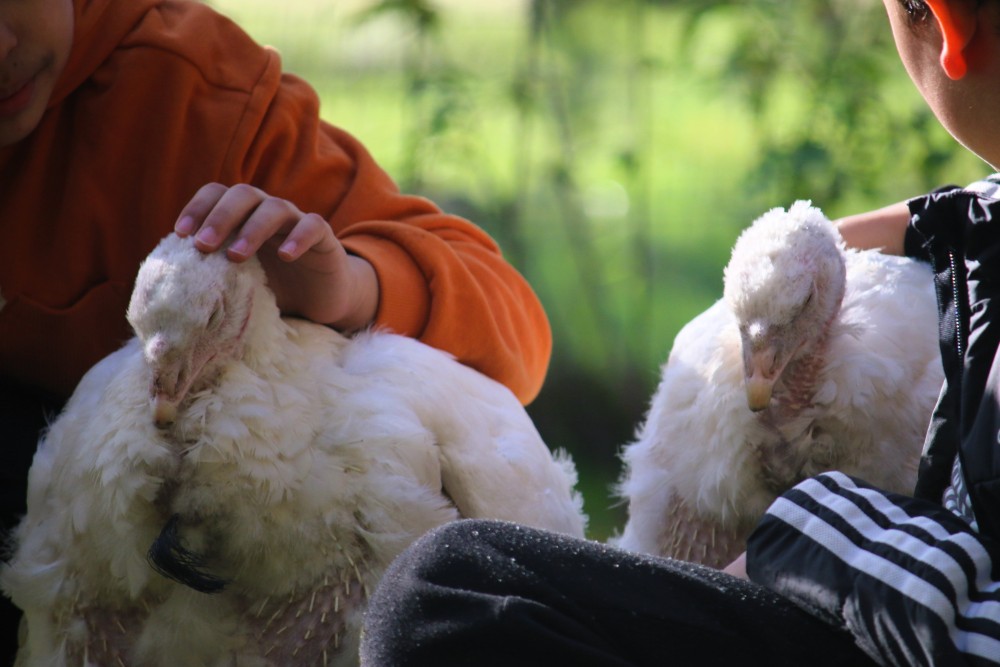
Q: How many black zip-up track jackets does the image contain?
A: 1